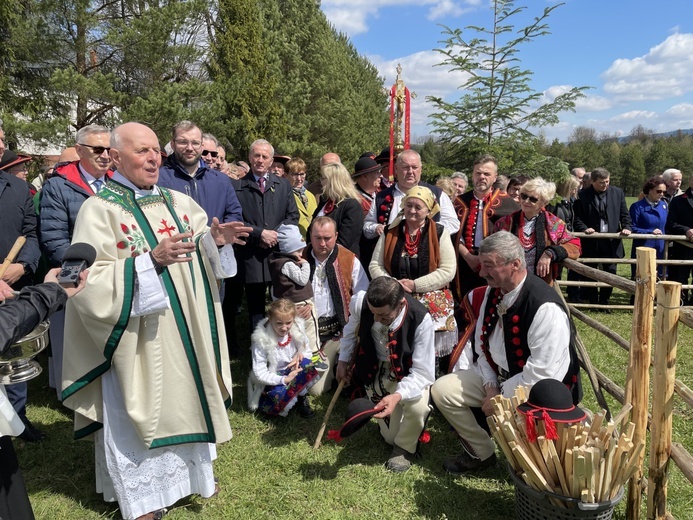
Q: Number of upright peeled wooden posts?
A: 2